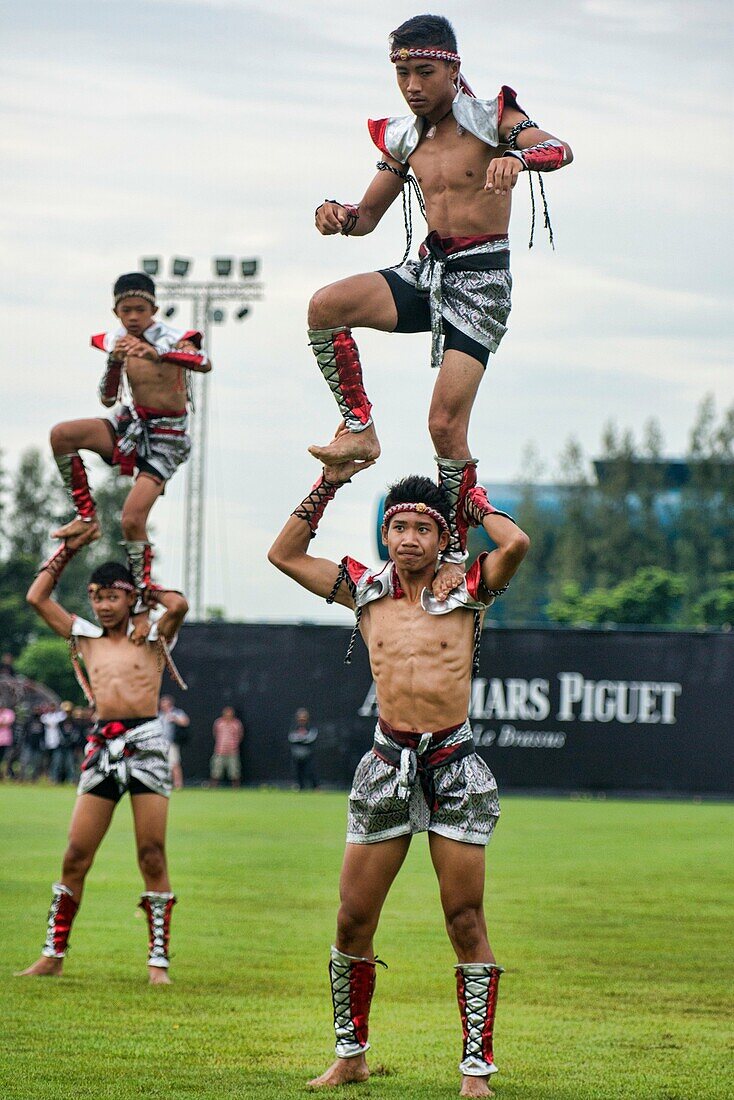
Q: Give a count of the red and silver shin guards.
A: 8